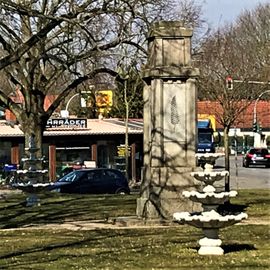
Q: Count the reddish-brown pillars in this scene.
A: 4